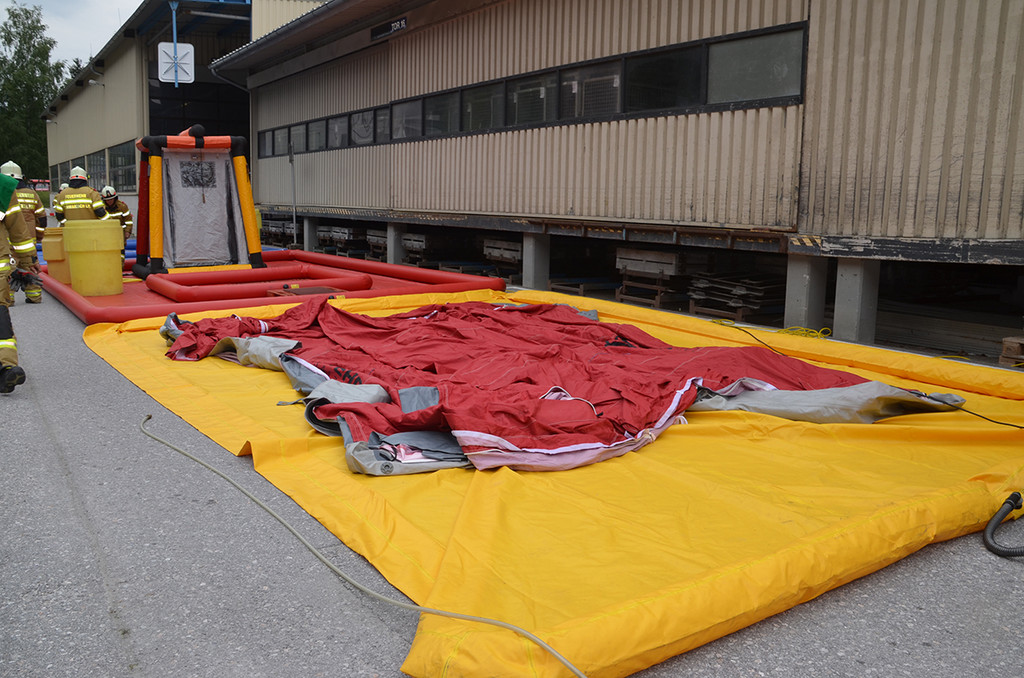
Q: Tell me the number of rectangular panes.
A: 14